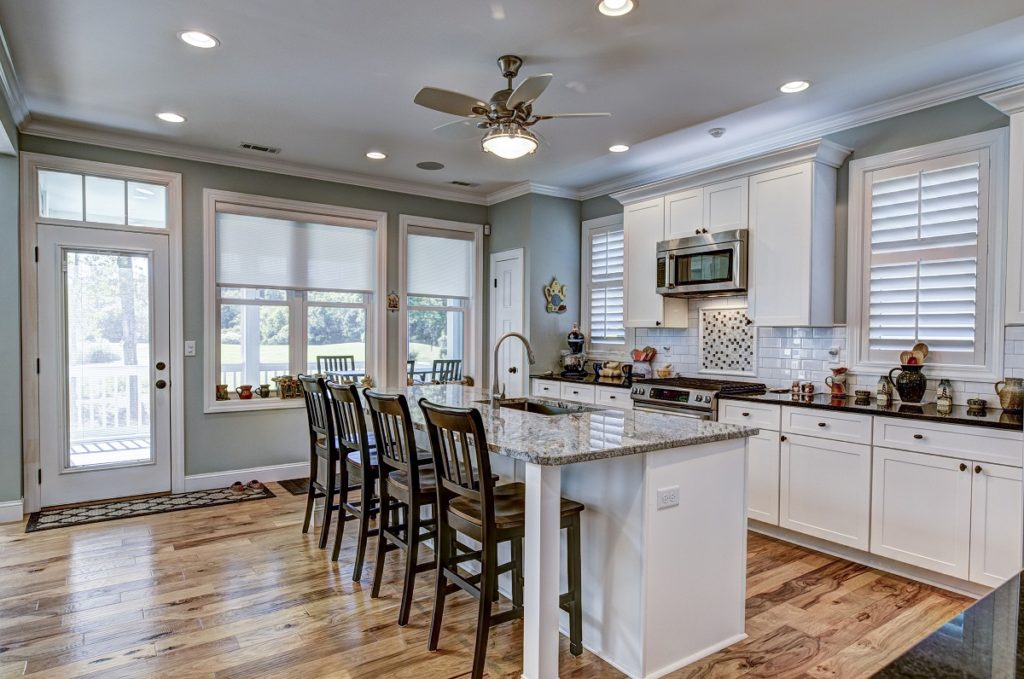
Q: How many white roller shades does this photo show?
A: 2